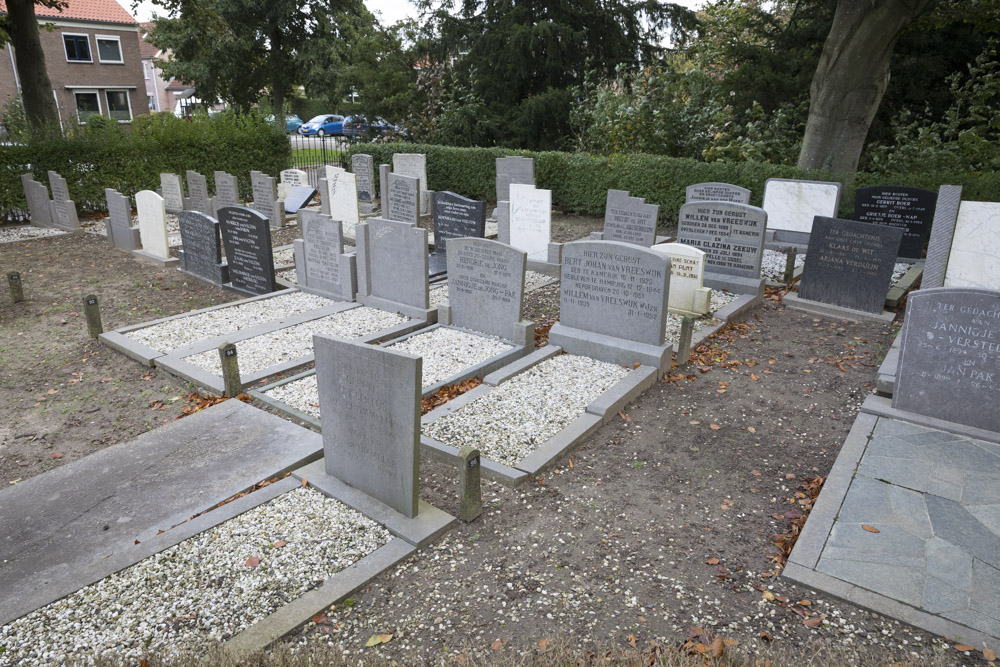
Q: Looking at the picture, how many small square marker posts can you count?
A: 6